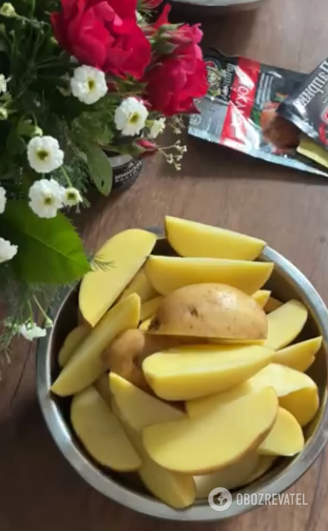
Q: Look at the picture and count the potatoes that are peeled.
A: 0